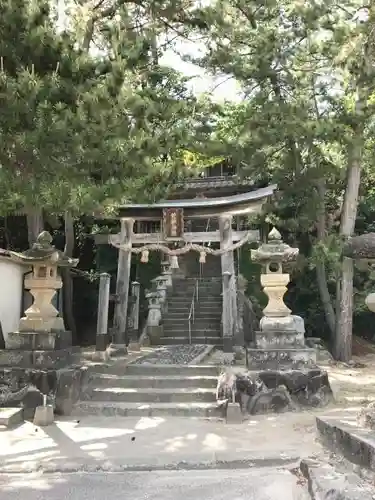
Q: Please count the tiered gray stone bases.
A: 2